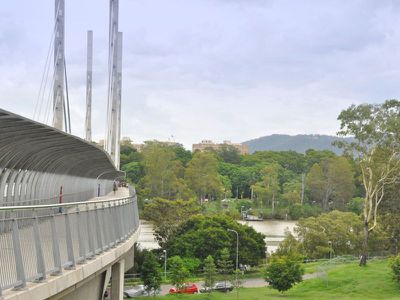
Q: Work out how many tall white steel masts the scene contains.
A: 4